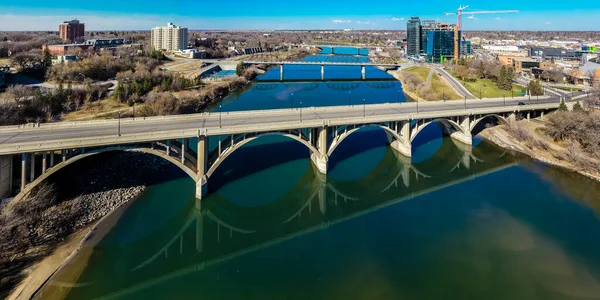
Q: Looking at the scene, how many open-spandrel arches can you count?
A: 5